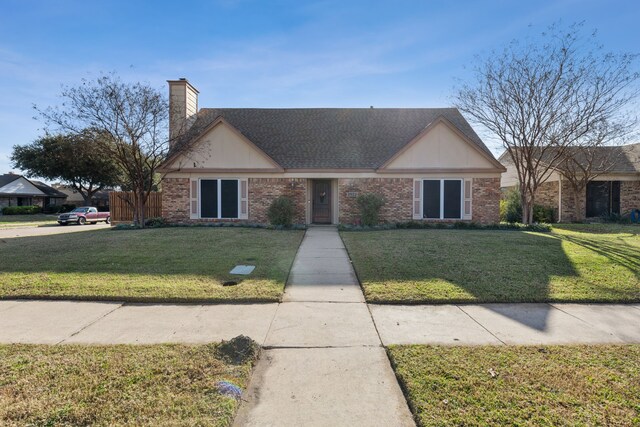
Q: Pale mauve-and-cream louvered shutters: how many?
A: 4